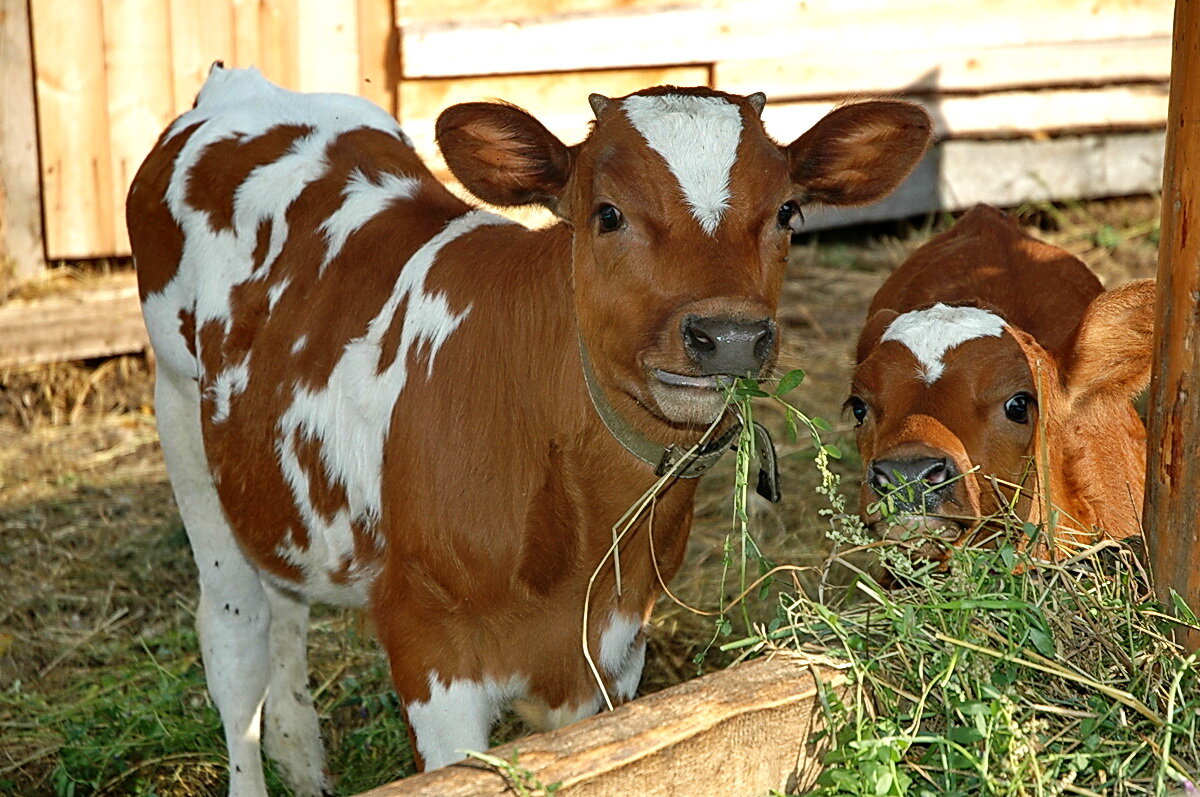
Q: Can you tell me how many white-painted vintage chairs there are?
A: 0